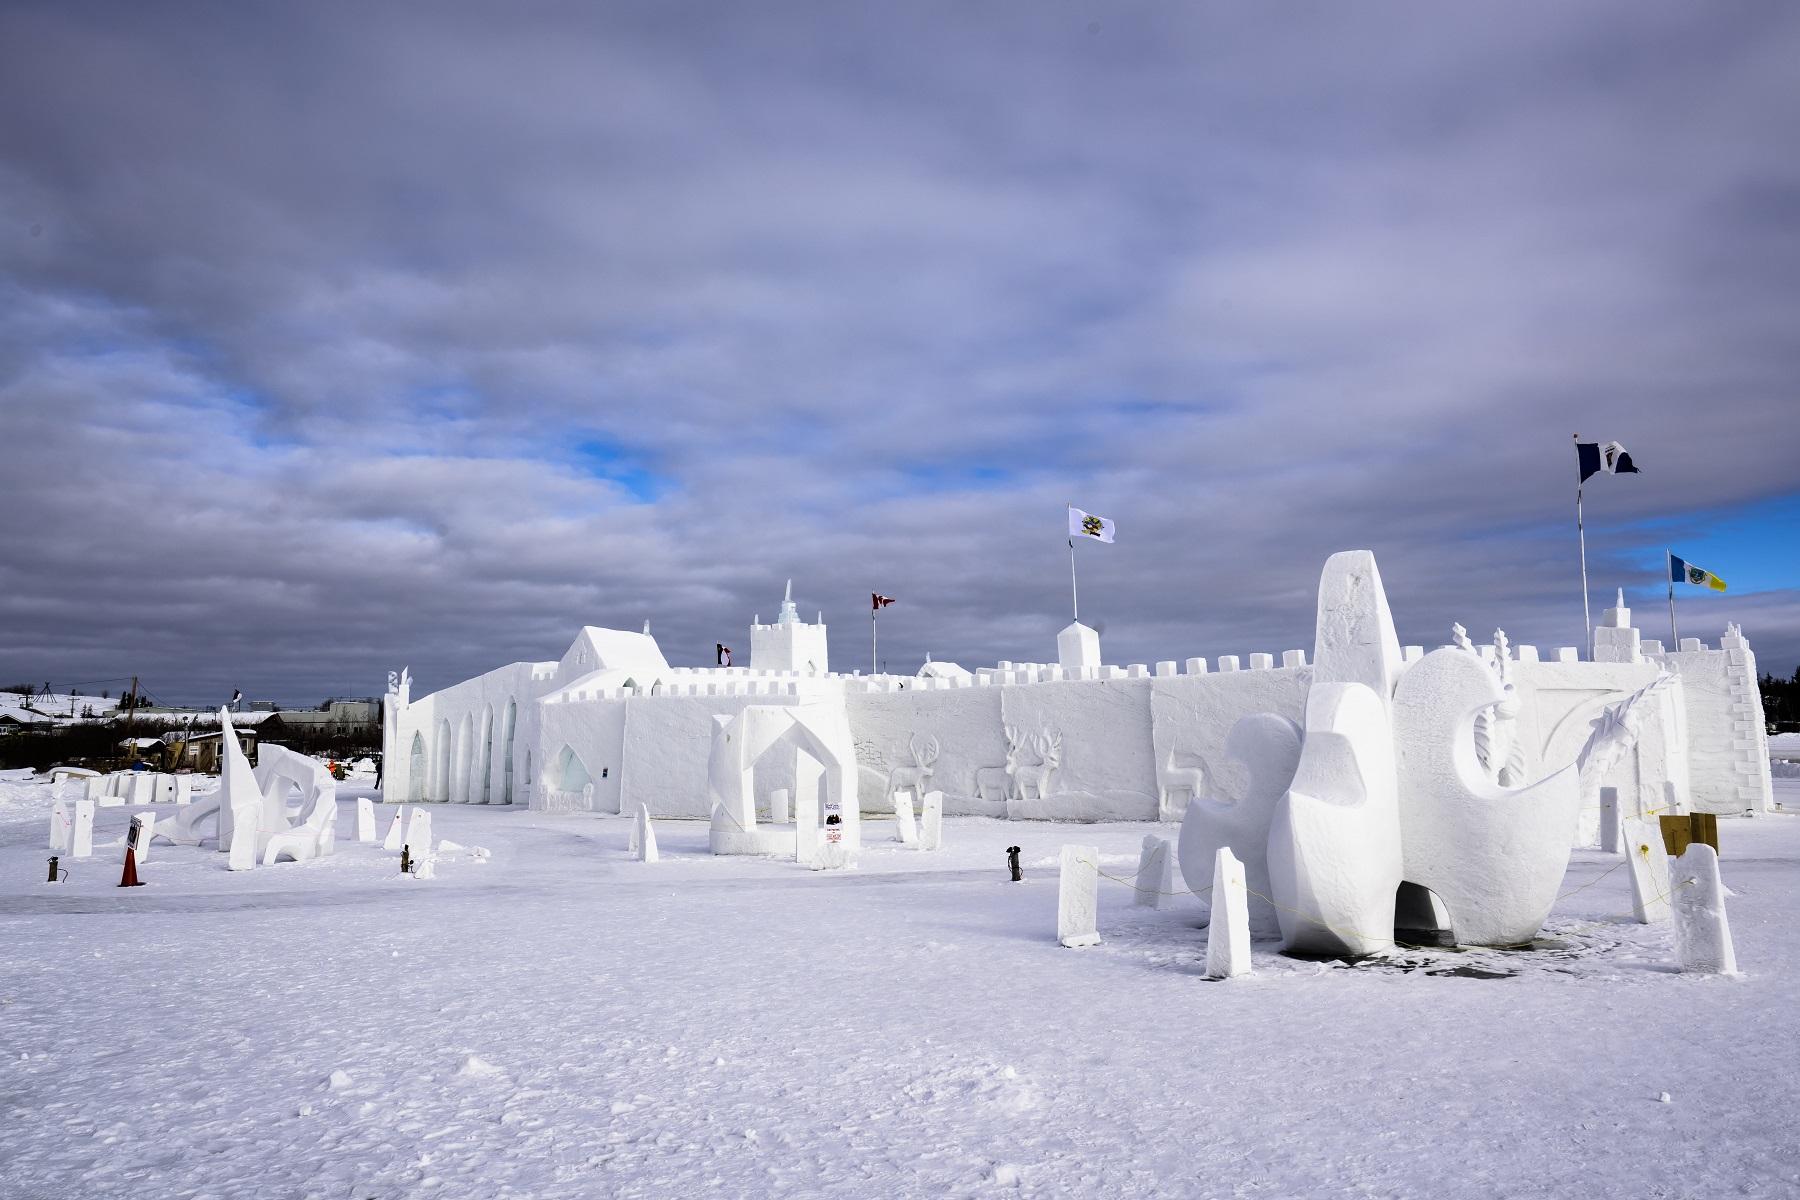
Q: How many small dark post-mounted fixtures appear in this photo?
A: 3